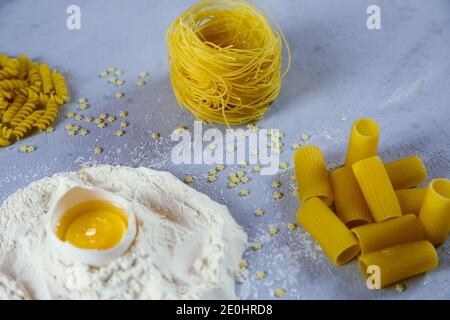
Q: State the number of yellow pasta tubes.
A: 10